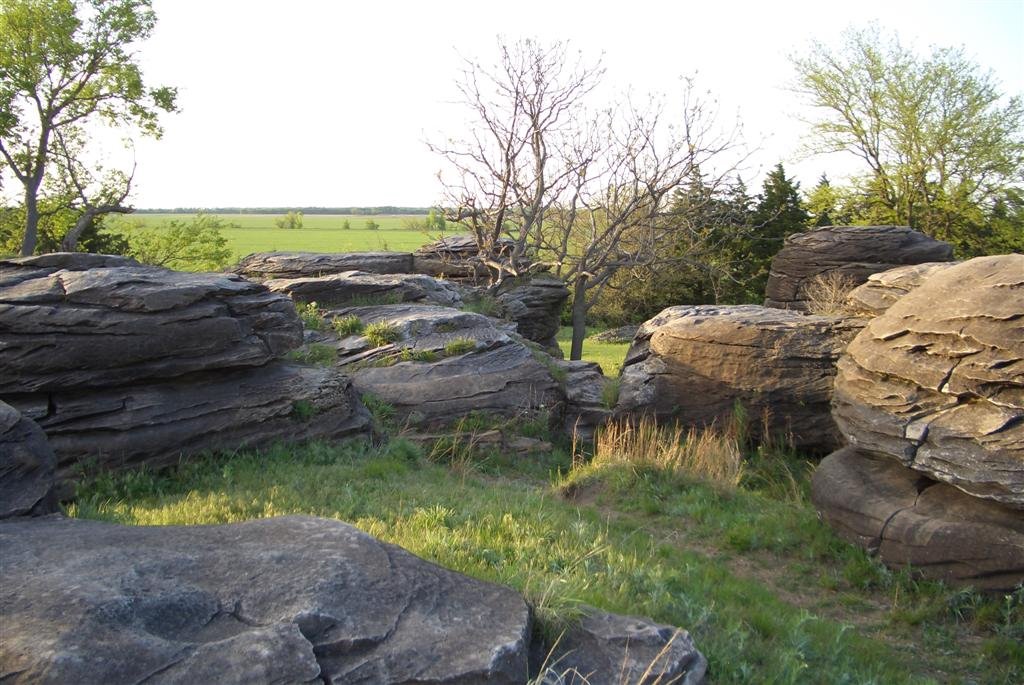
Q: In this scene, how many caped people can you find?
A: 0